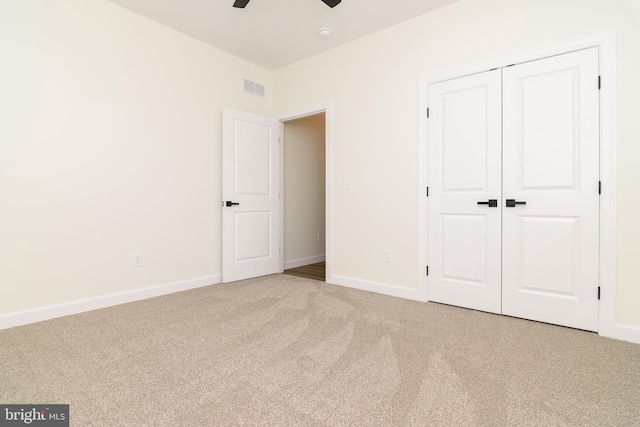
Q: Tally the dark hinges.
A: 6